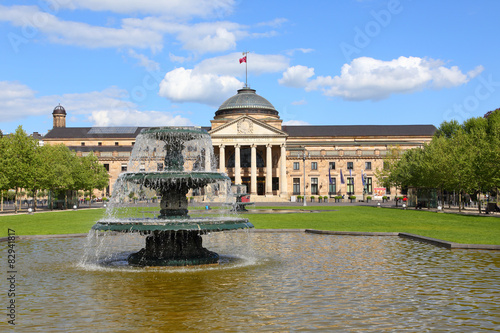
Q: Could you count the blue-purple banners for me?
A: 4